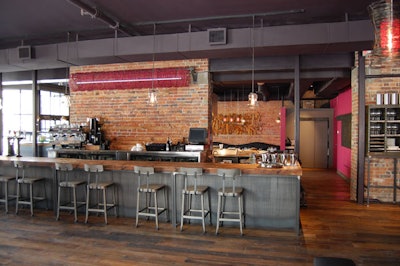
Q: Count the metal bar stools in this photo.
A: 7